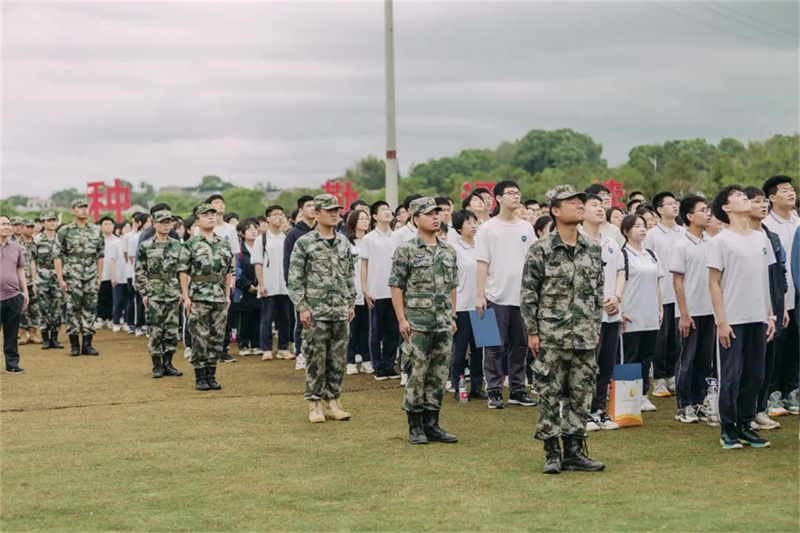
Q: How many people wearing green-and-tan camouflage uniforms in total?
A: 9